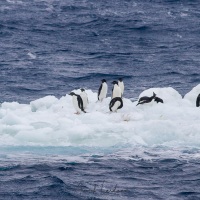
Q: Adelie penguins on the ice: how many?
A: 9